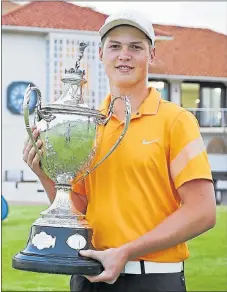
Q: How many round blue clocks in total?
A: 1